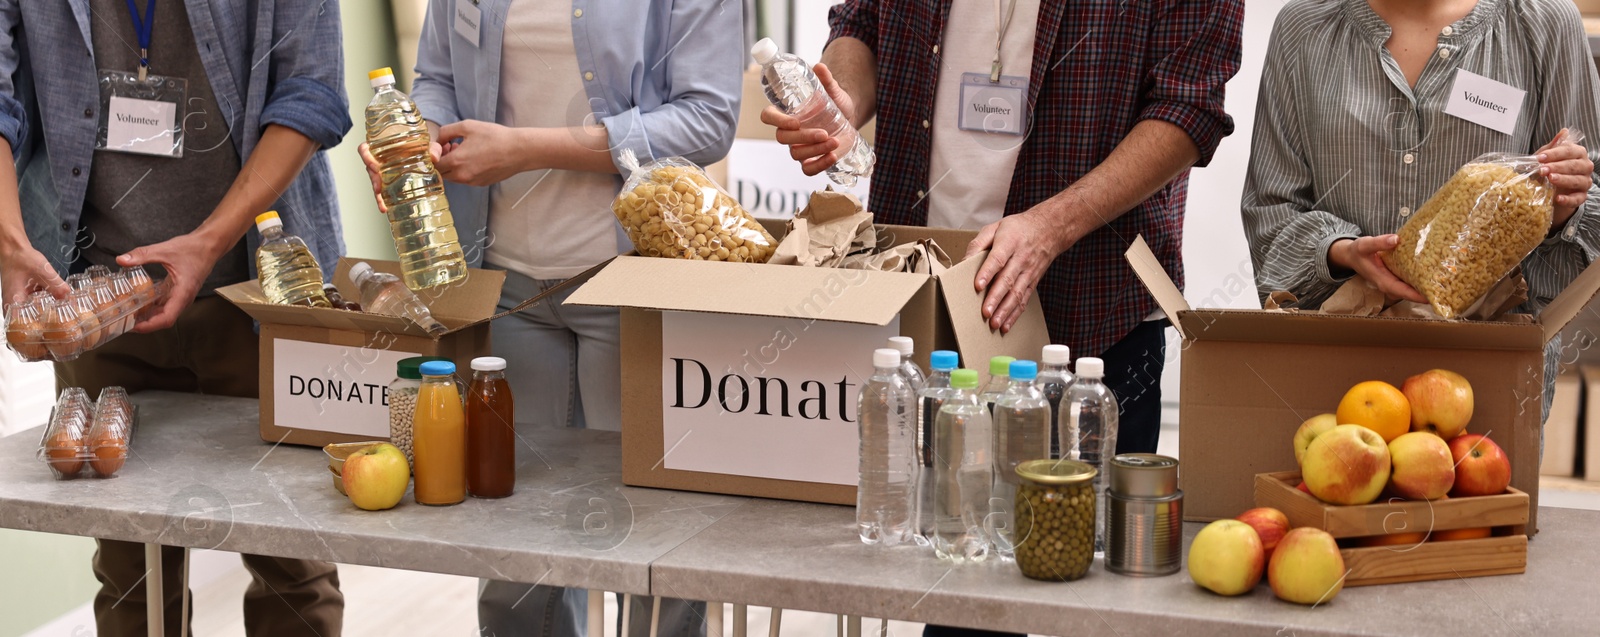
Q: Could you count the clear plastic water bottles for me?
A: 10